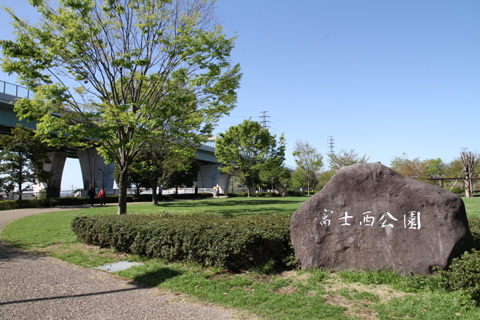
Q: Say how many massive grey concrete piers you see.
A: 4